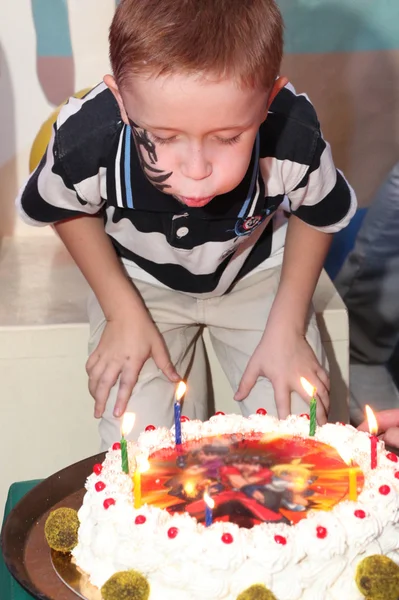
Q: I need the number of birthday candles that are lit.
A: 7